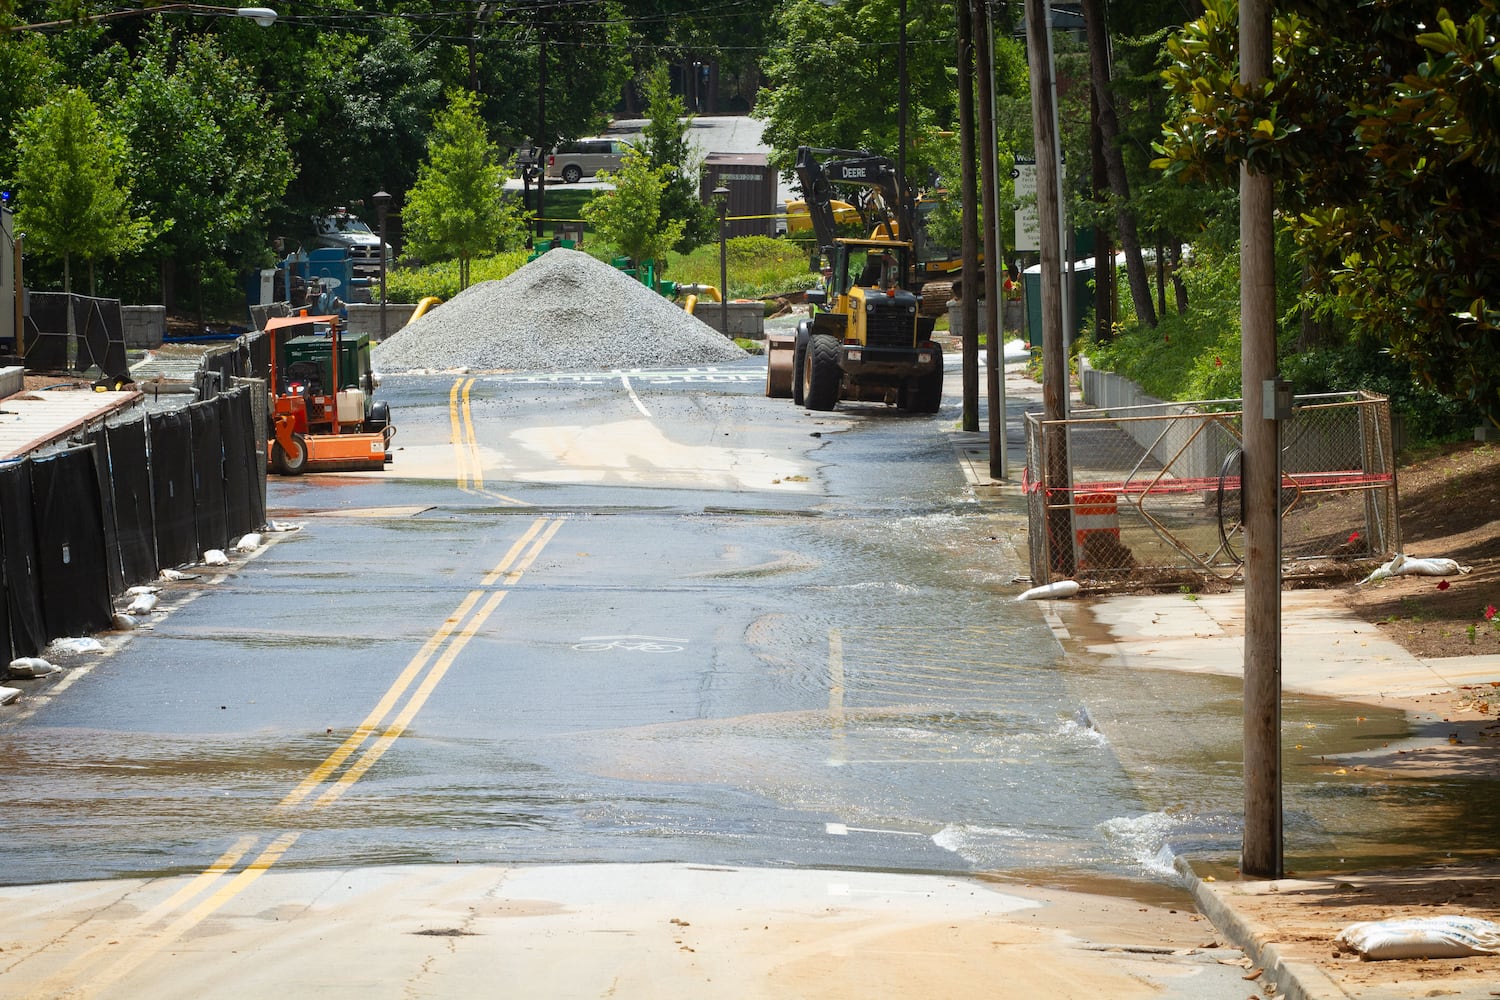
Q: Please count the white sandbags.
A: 13